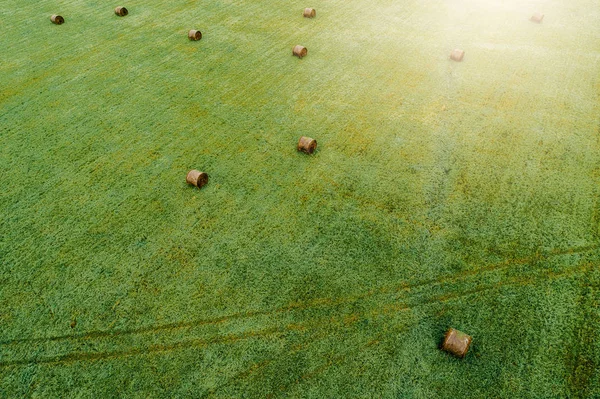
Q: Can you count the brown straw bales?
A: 10